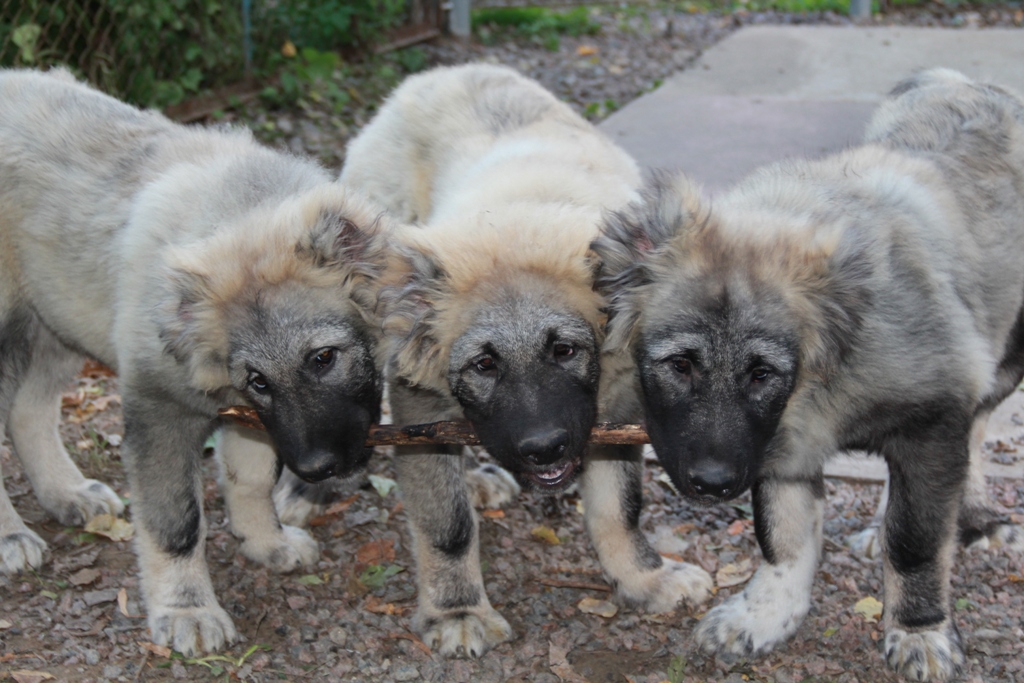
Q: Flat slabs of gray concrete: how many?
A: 2